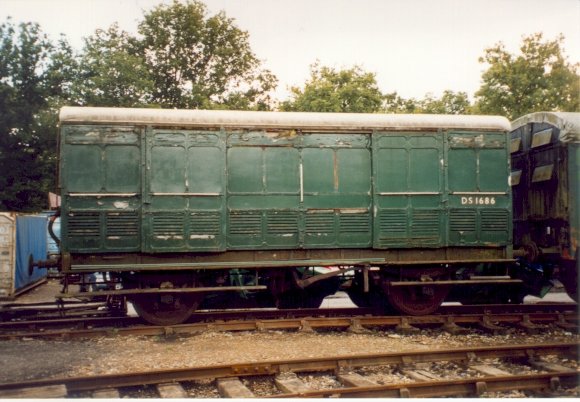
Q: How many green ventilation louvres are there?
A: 12